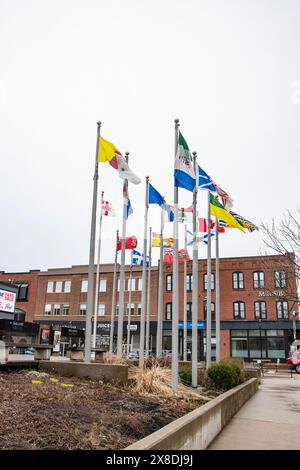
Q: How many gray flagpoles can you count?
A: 13